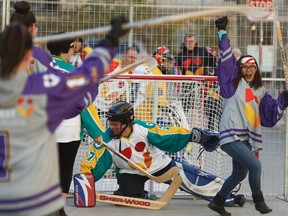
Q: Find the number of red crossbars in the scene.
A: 1